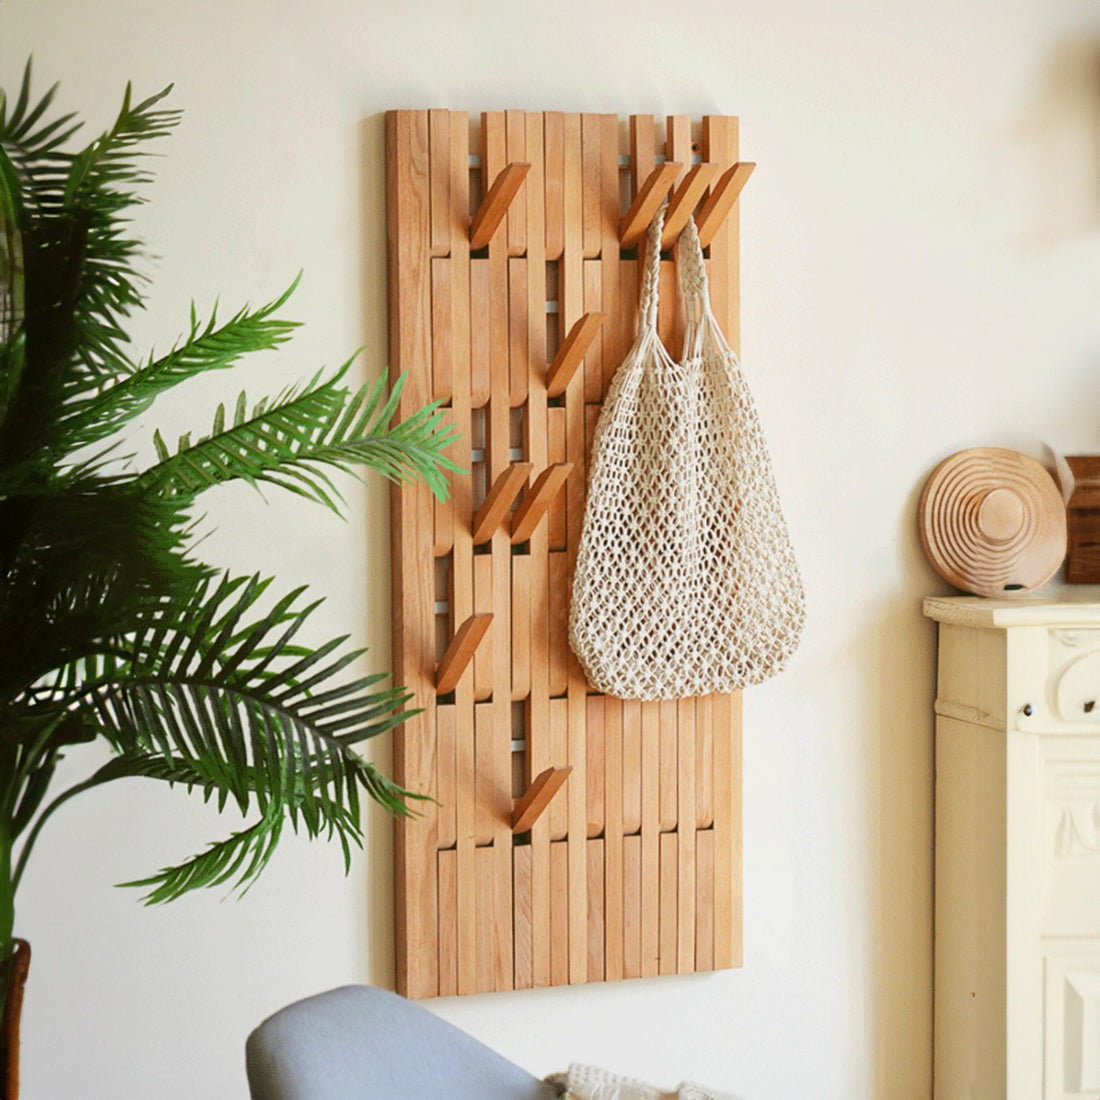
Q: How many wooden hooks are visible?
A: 9